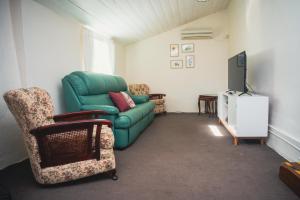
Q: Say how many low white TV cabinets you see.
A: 1